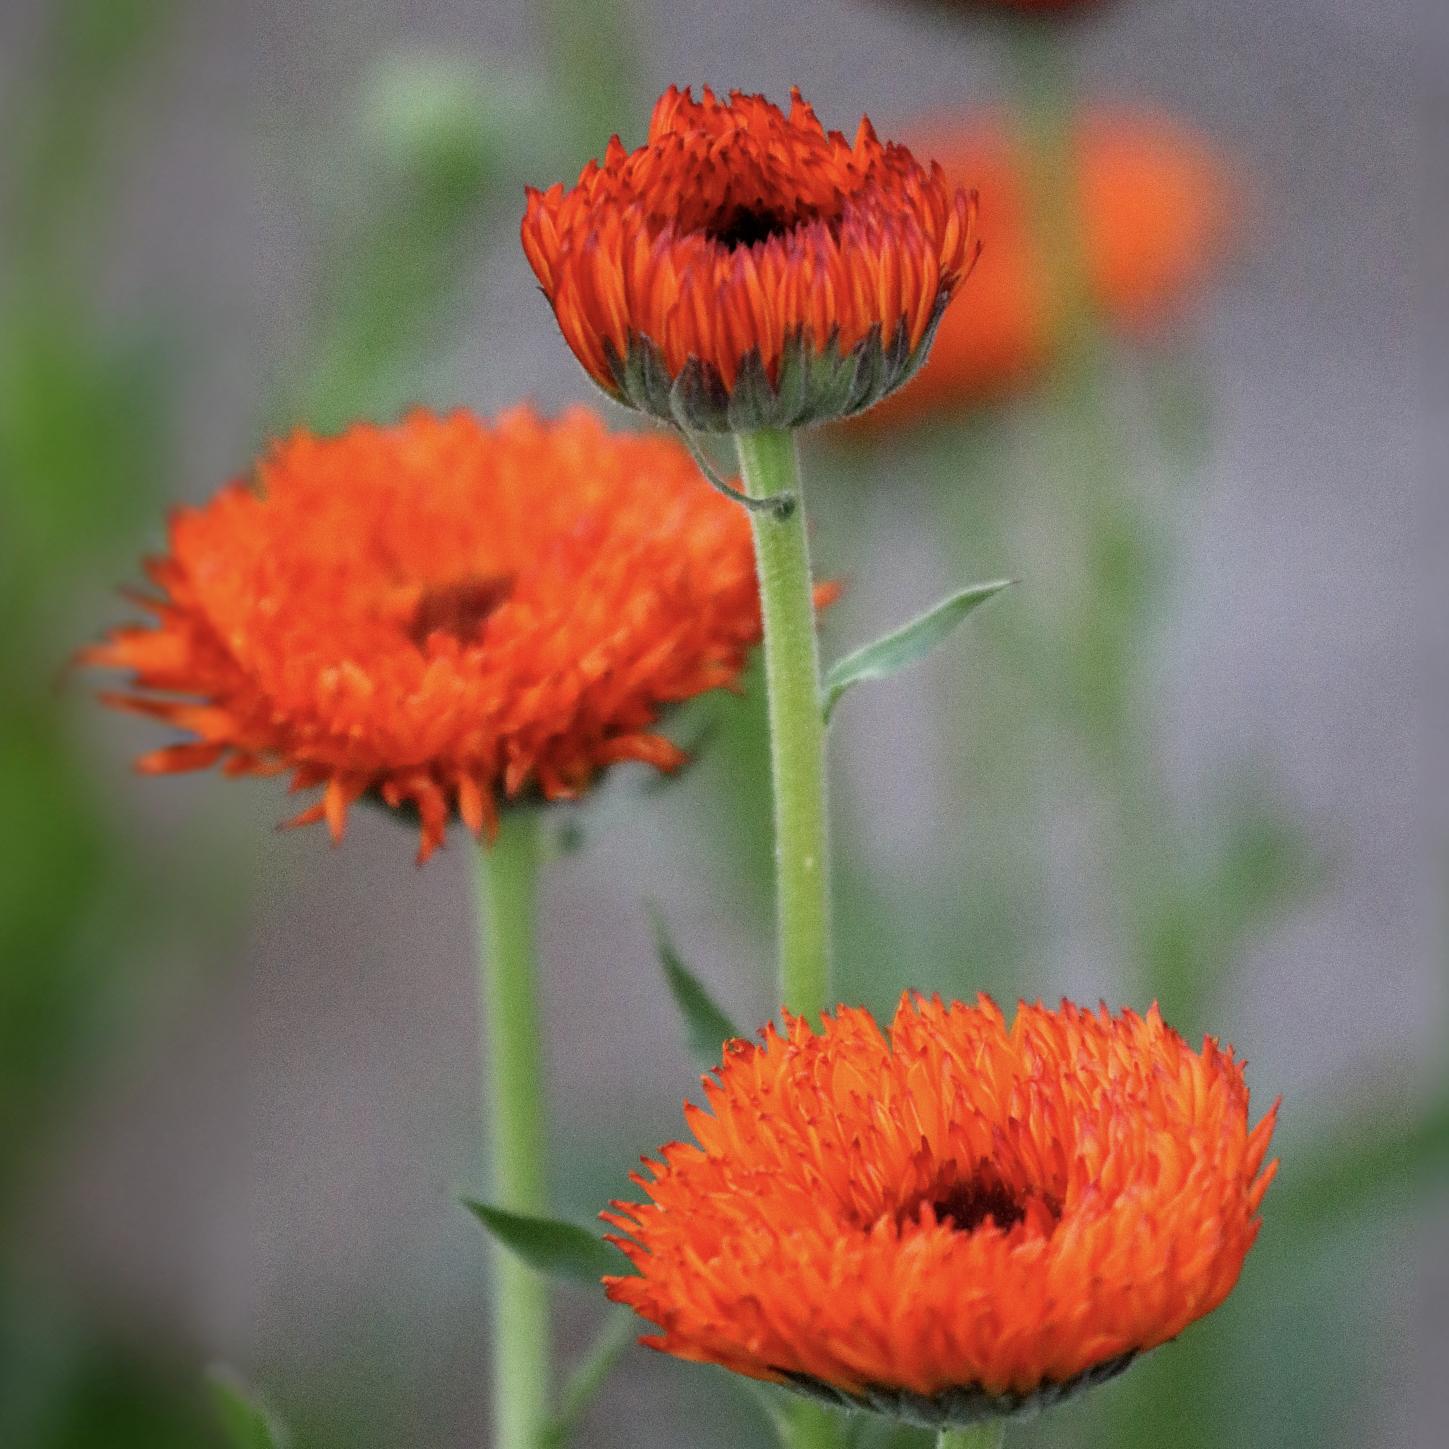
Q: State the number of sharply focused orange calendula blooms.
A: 2